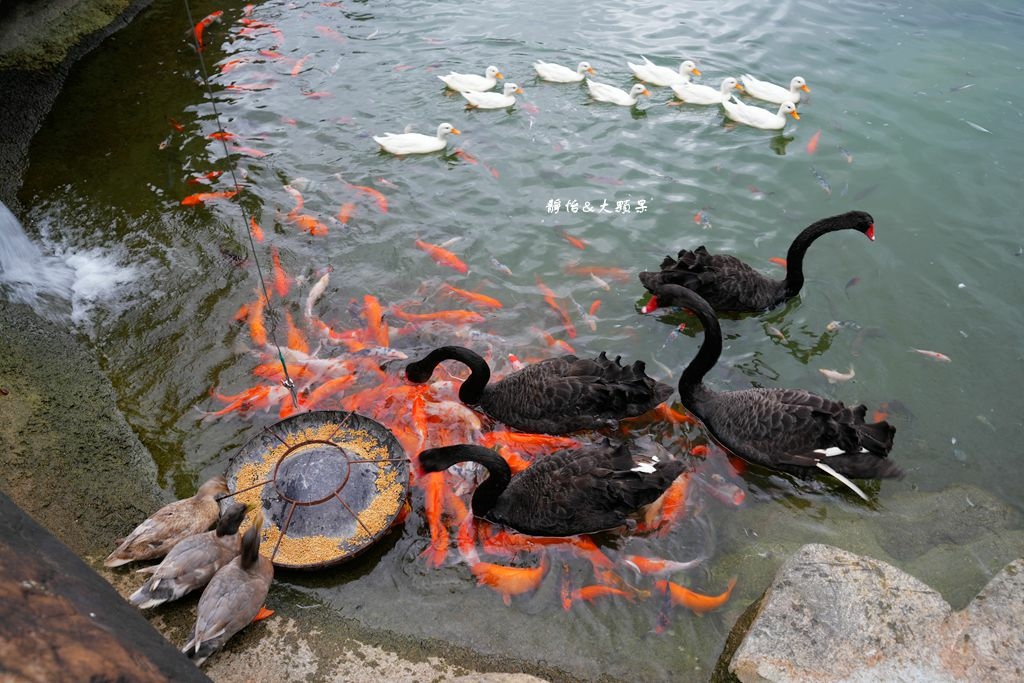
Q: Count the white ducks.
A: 9